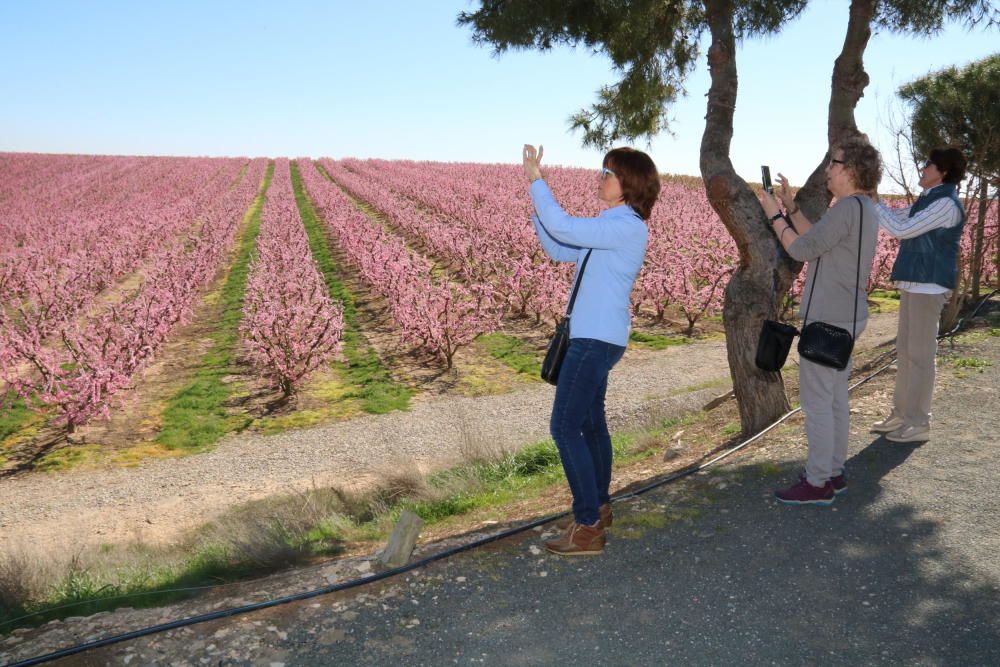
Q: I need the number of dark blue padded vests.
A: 1